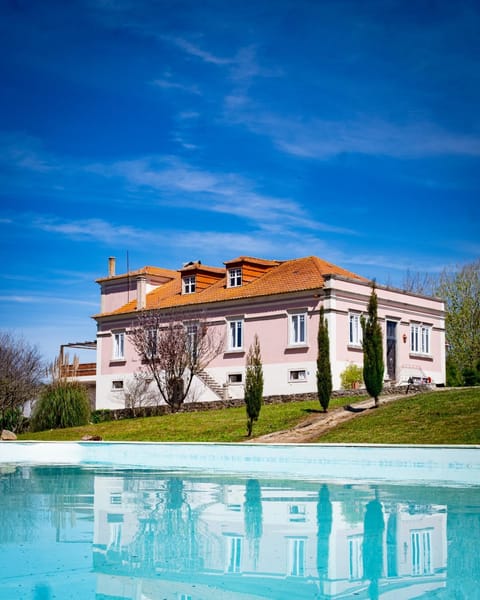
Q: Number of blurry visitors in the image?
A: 0